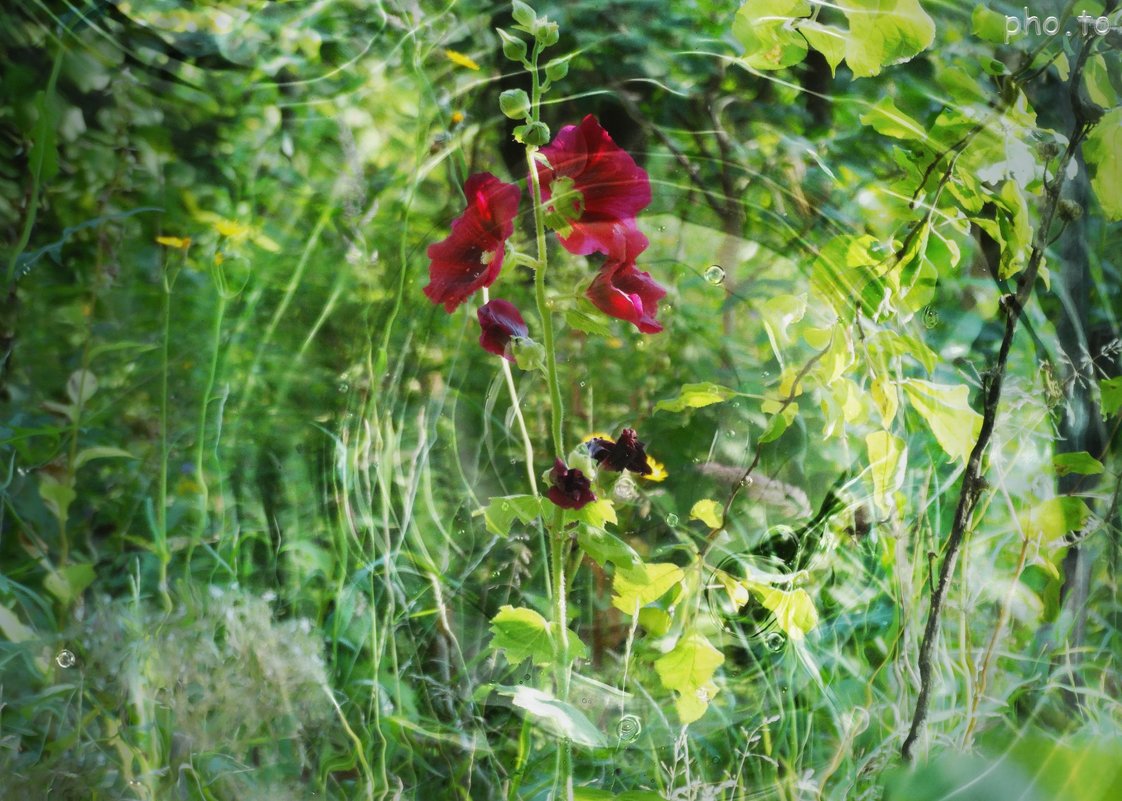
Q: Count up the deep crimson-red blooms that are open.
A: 3